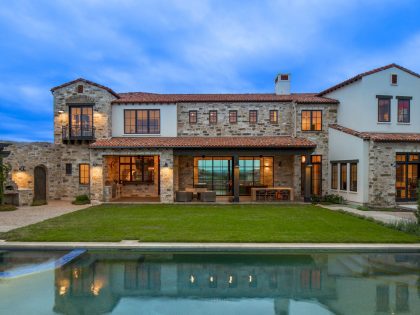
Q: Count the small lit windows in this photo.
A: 5